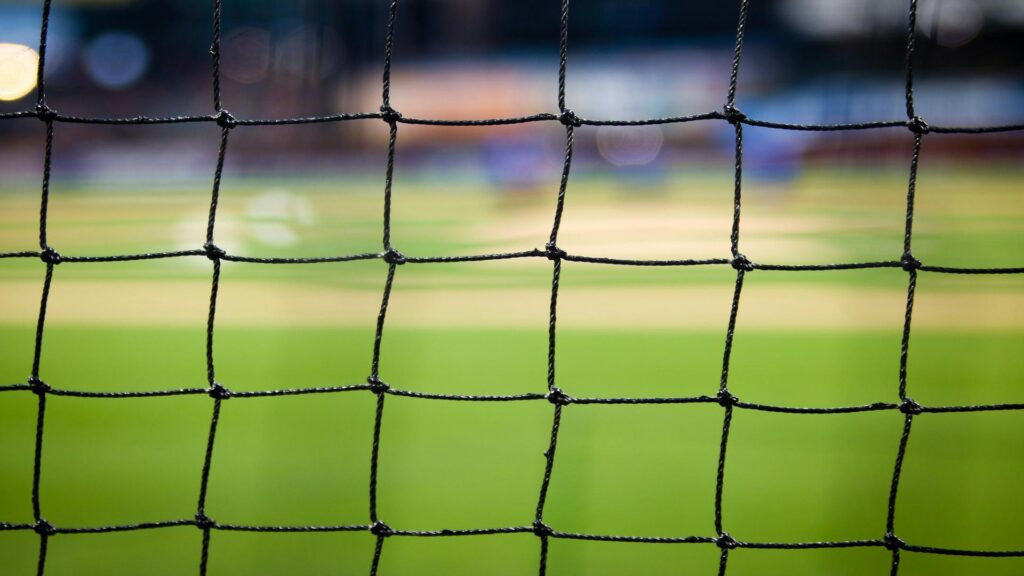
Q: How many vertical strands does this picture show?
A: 6